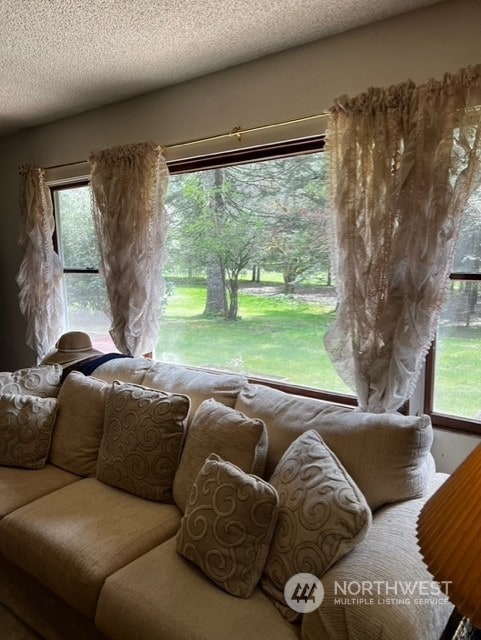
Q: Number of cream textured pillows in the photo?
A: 5